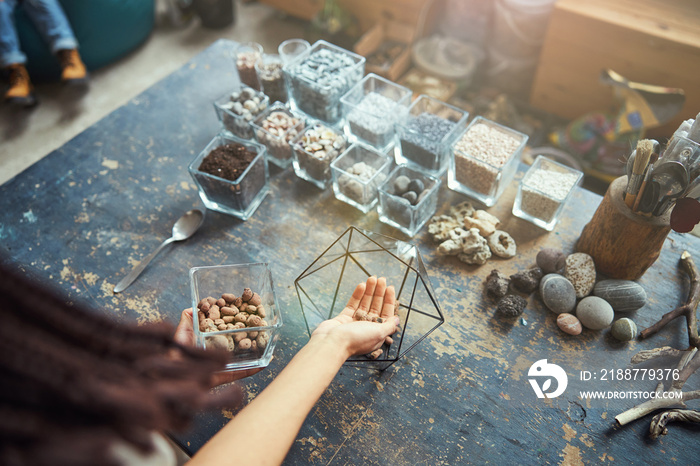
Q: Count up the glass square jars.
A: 12